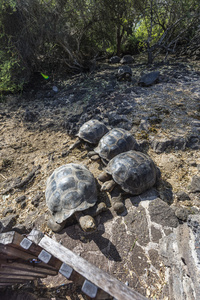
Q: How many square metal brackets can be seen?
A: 4